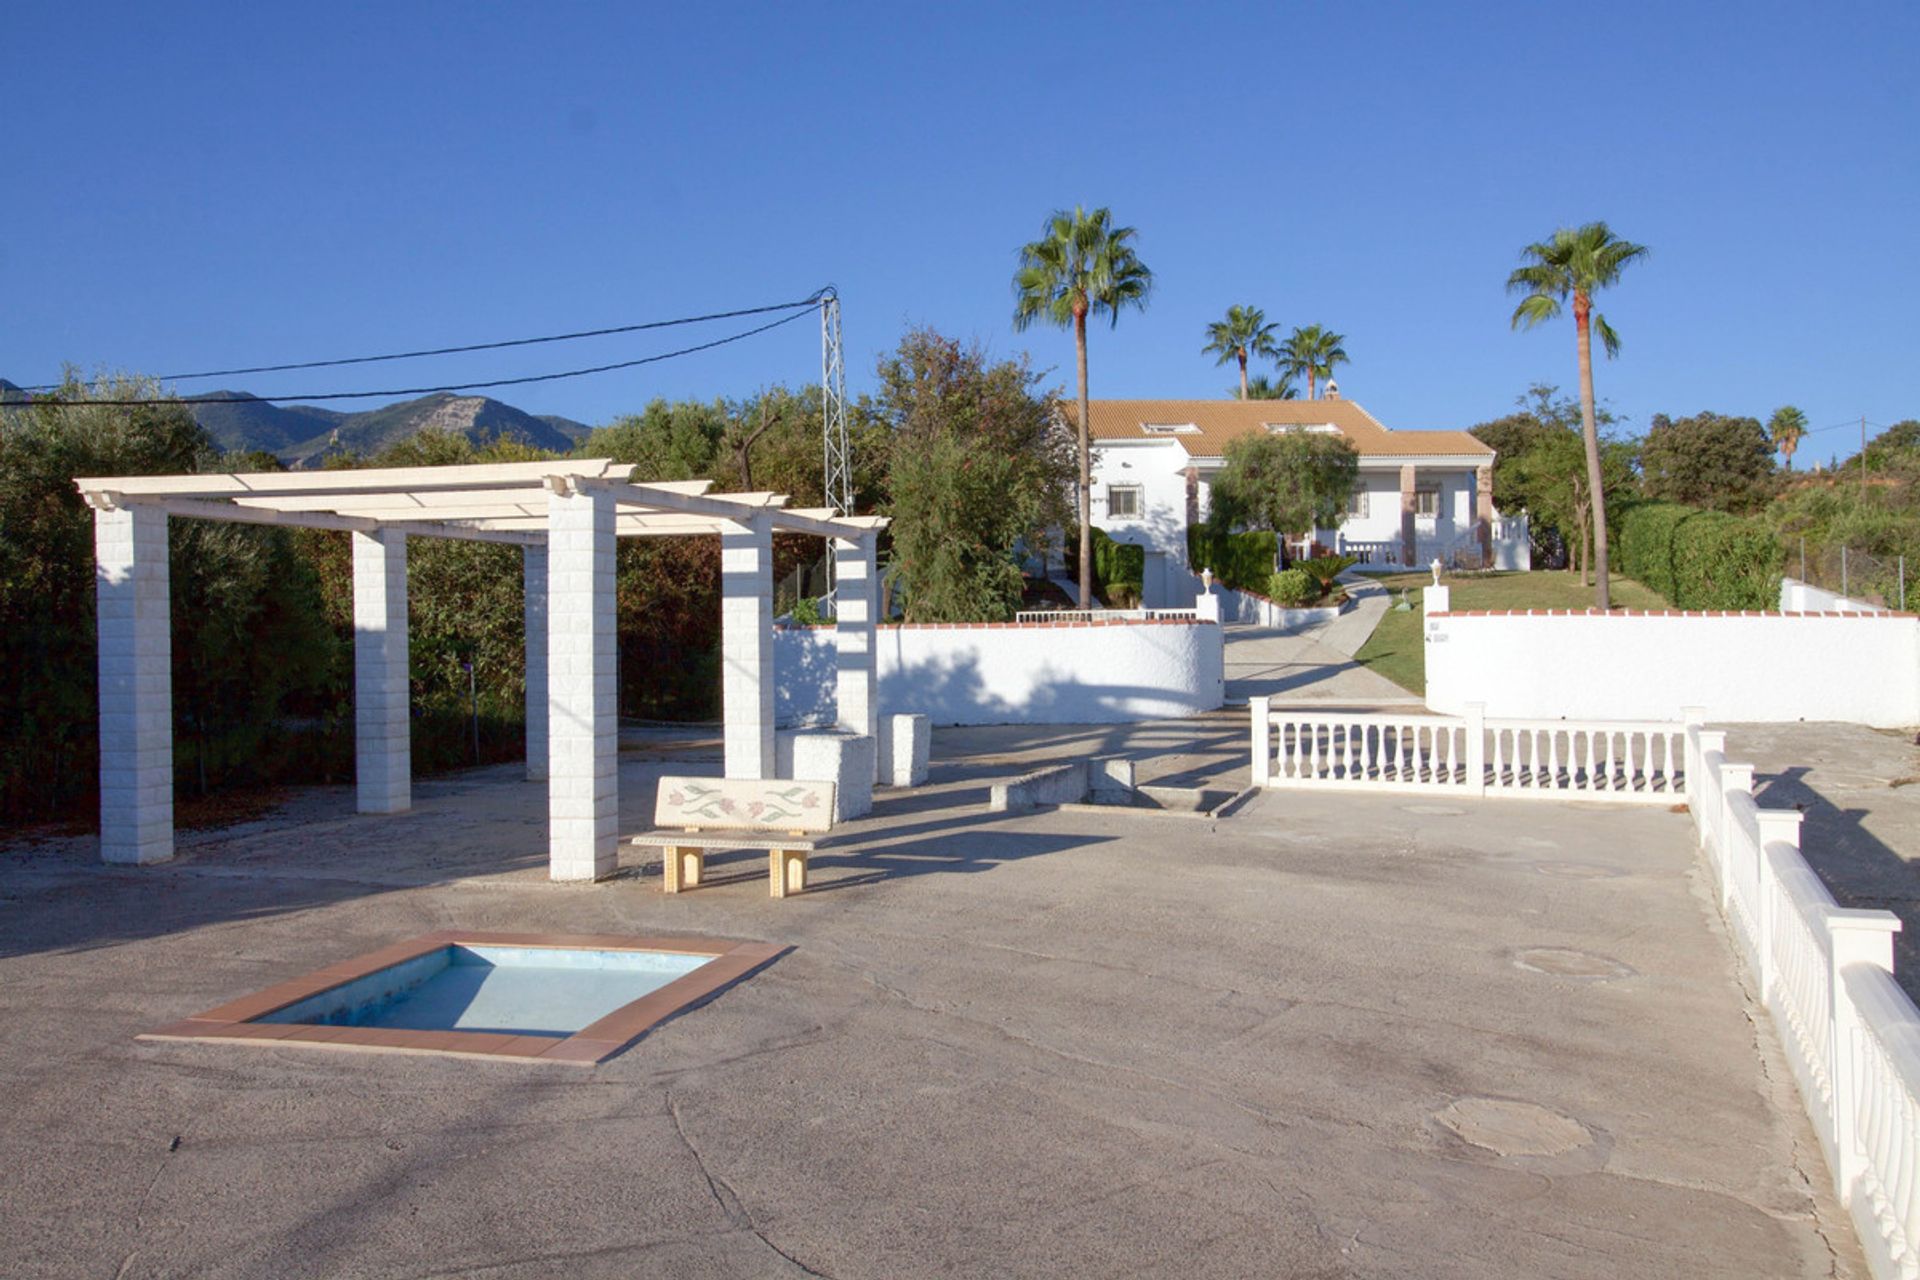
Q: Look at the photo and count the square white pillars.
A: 6